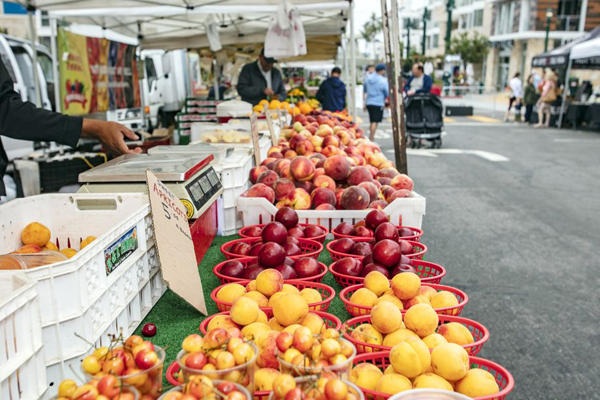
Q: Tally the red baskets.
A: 12